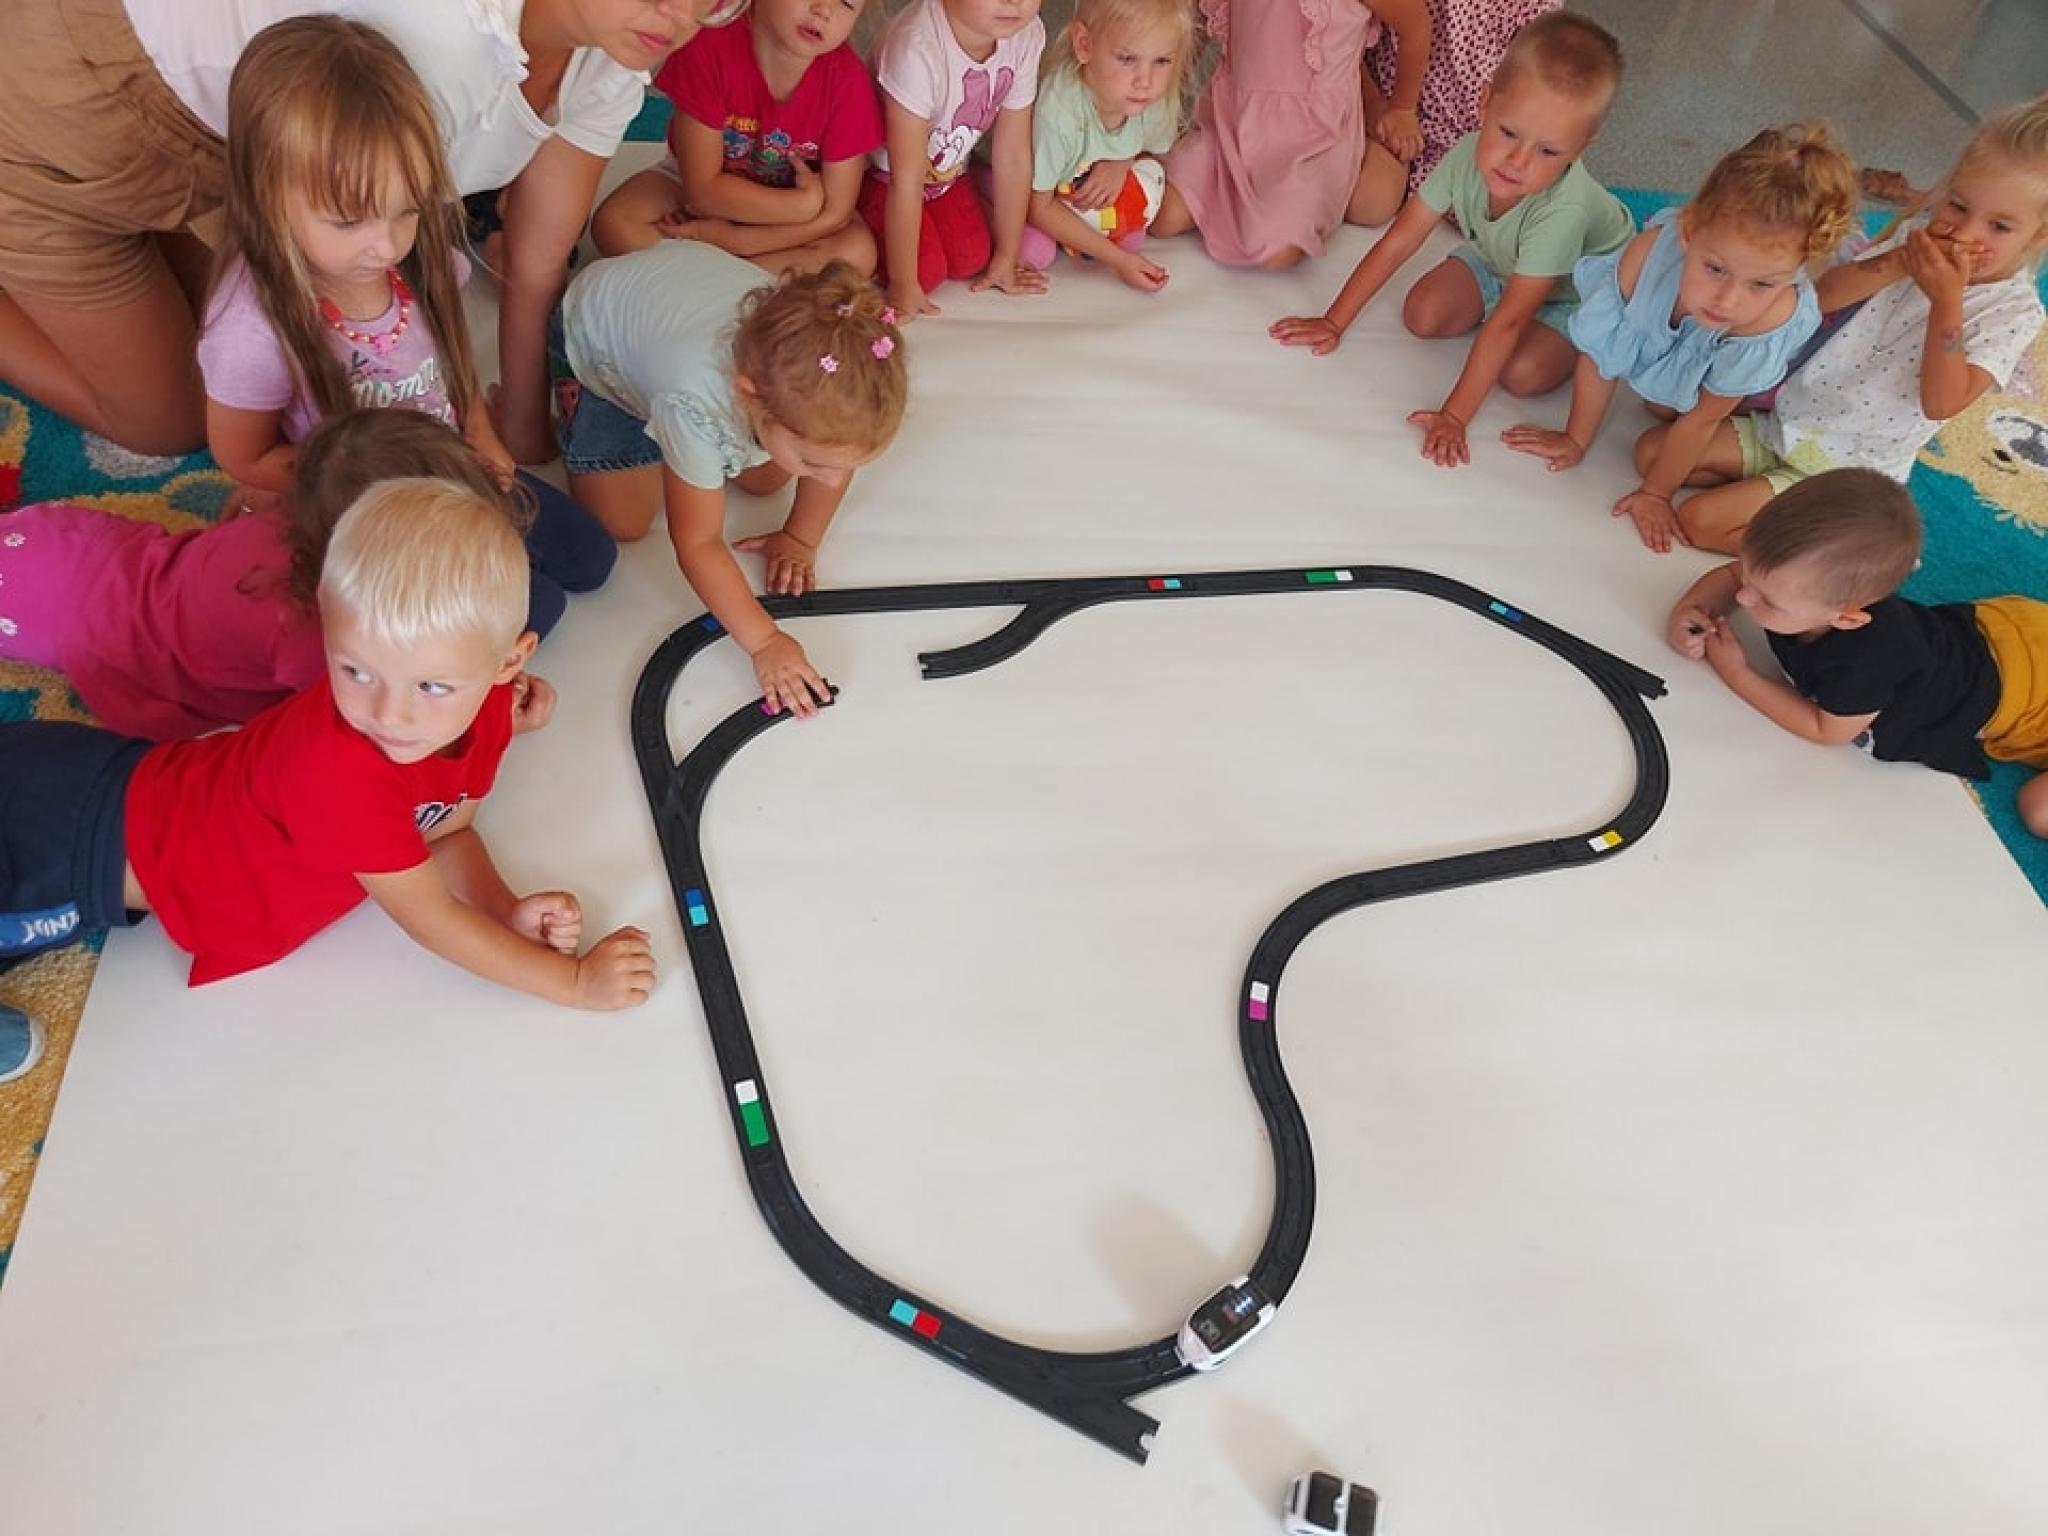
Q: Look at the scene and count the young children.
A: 13